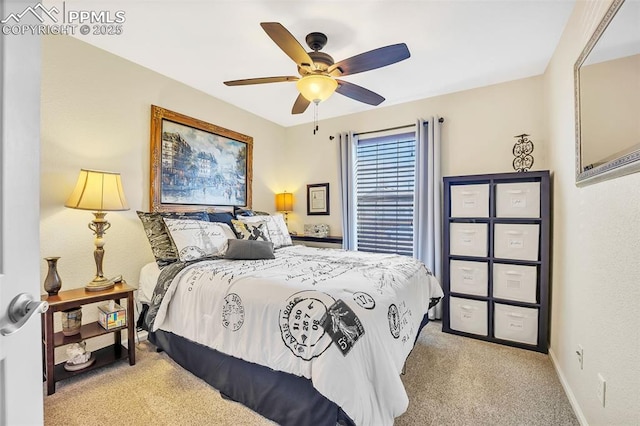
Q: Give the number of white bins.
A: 8